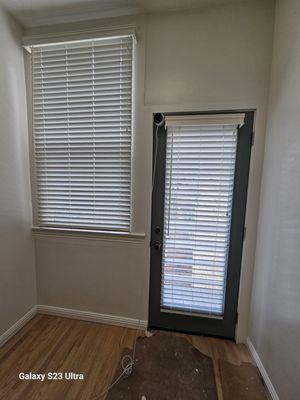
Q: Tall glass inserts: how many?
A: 1